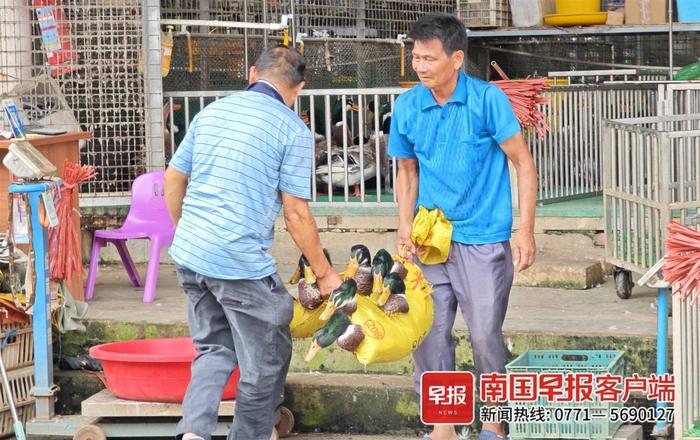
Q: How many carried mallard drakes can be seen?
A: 7